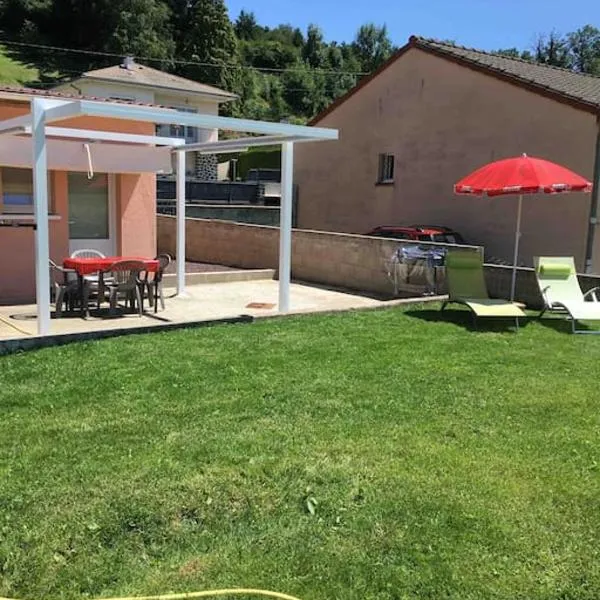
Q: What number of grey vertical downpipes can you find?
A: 1